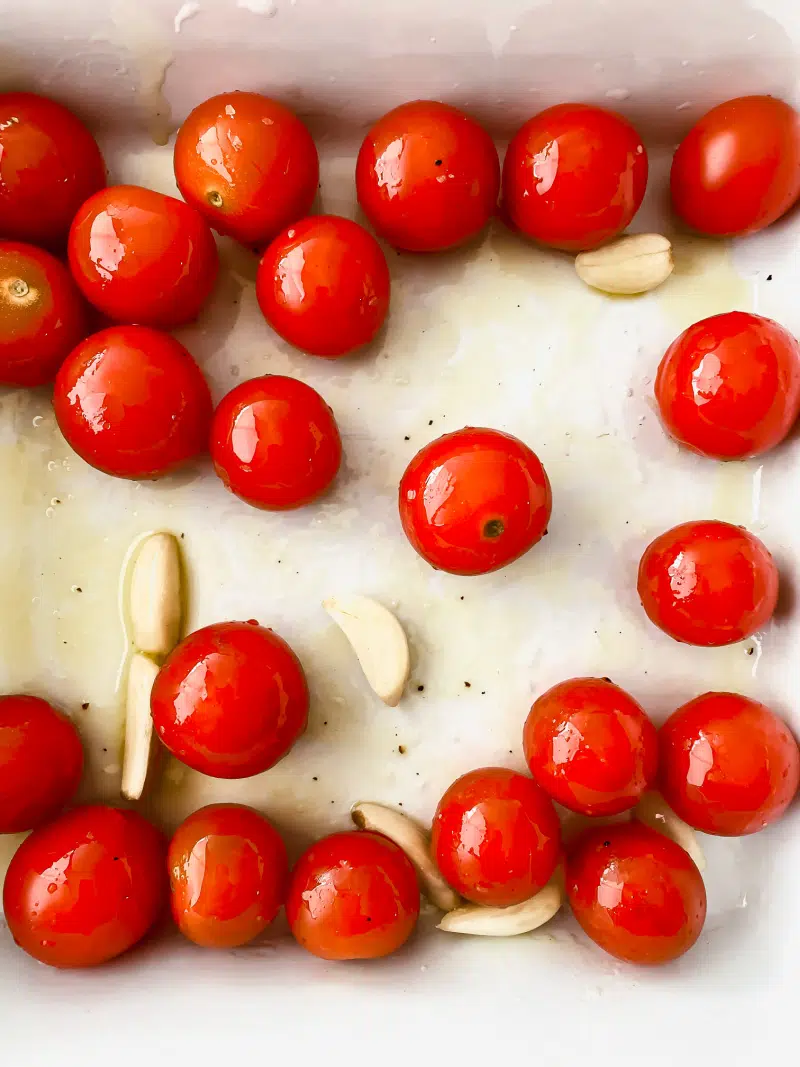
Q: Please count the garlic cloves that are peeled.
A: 7